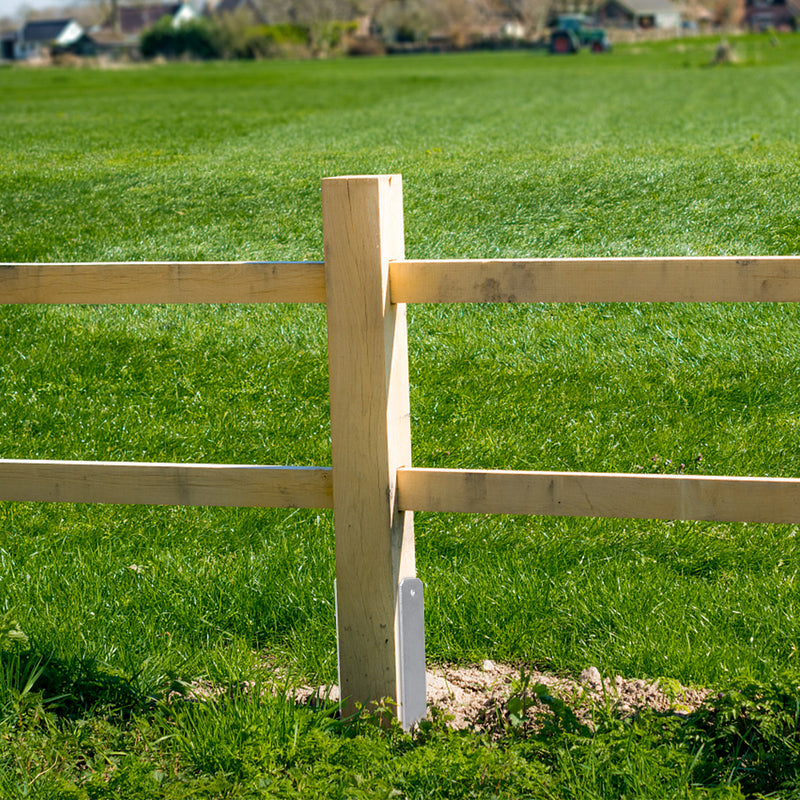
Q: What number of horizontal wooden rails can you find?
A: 4